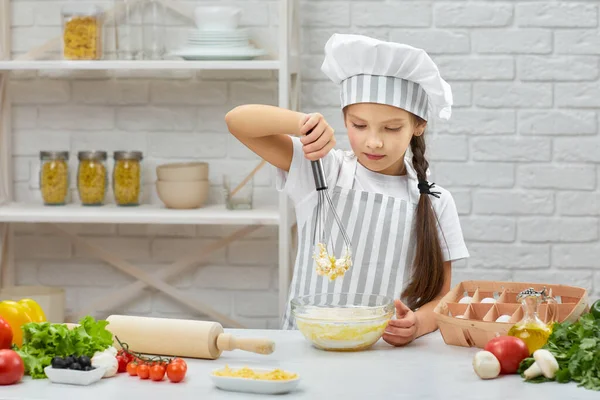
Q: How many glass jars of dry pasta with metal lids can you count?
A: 3